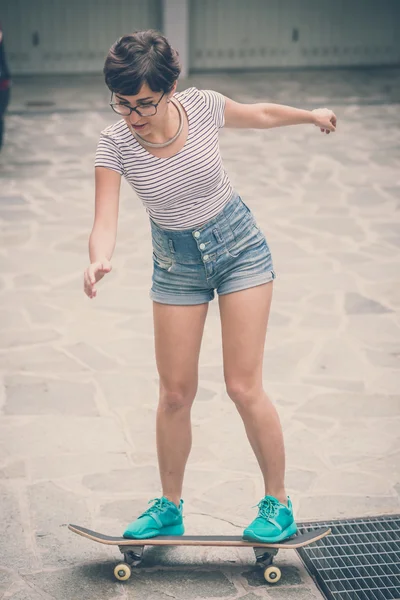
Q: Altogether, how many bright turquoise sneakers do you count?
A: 2